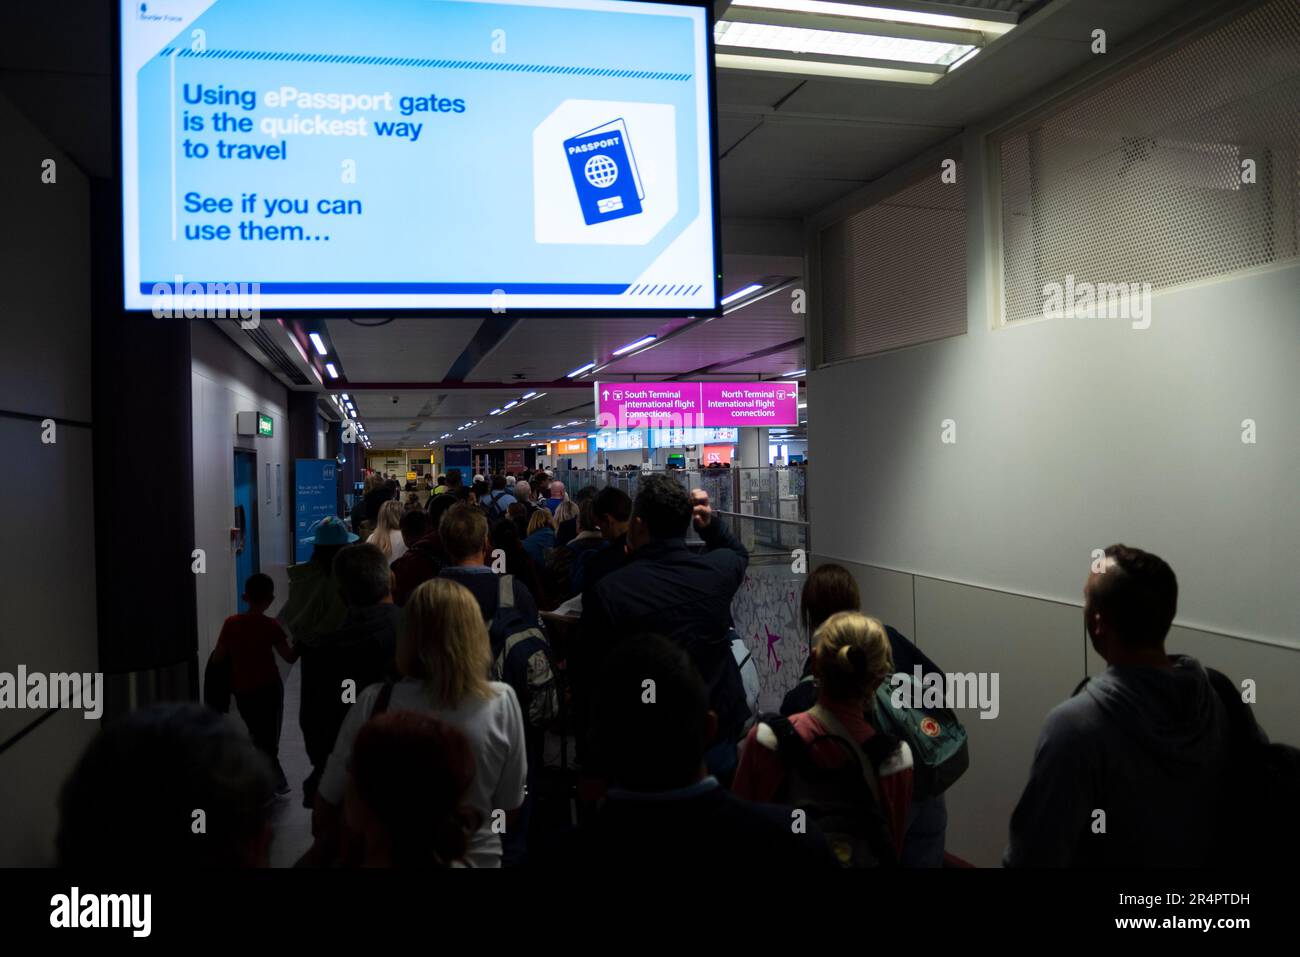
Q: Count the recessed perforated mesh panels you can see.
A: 2